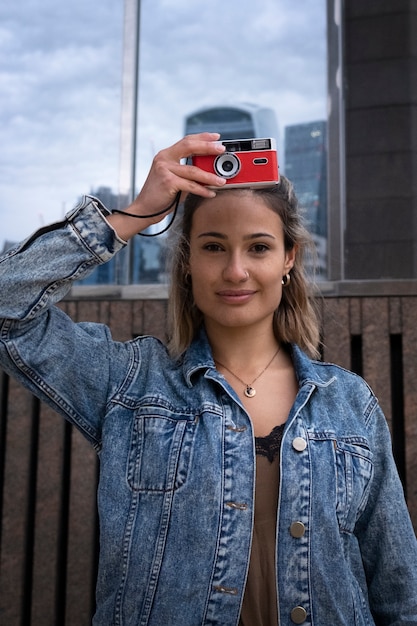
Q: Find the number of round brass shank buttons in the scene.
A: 3